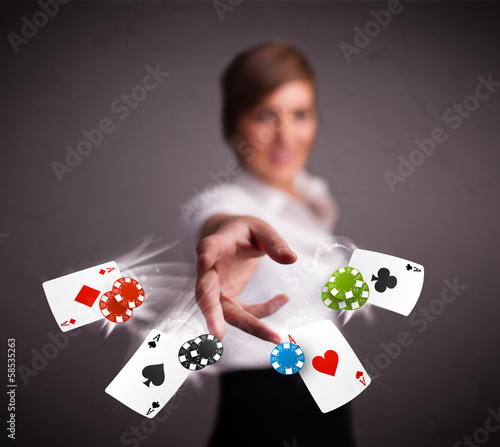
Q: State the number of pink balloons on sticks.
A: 0